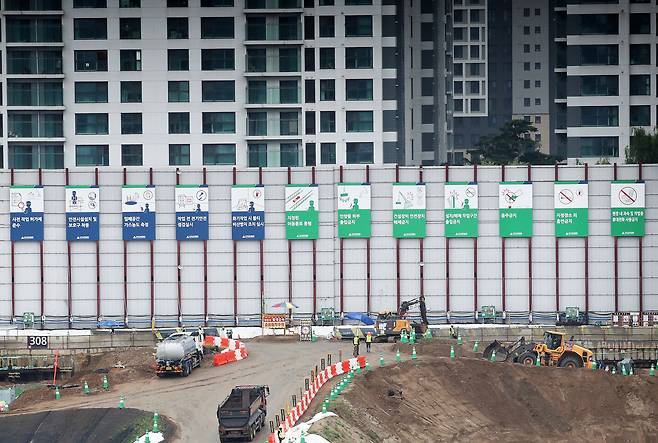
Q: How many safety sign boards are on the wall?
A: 12